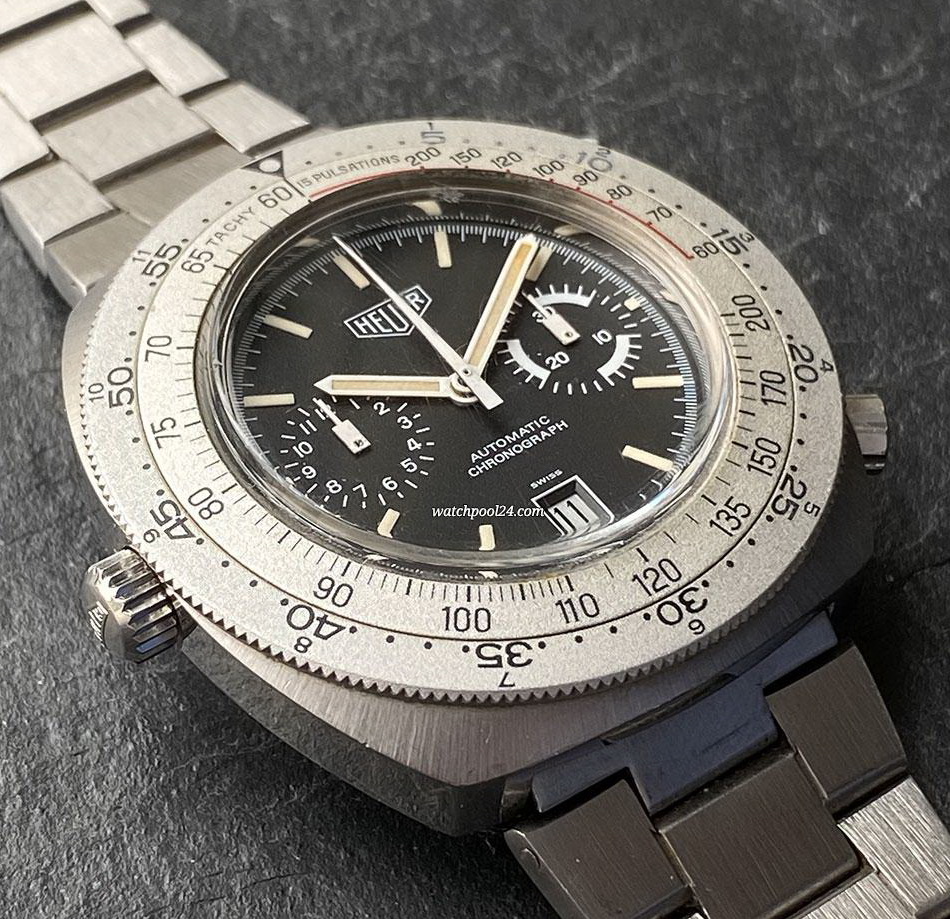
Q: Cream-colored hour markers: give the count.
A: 10